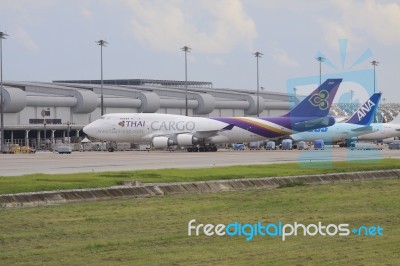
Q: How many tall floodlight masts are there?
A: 6